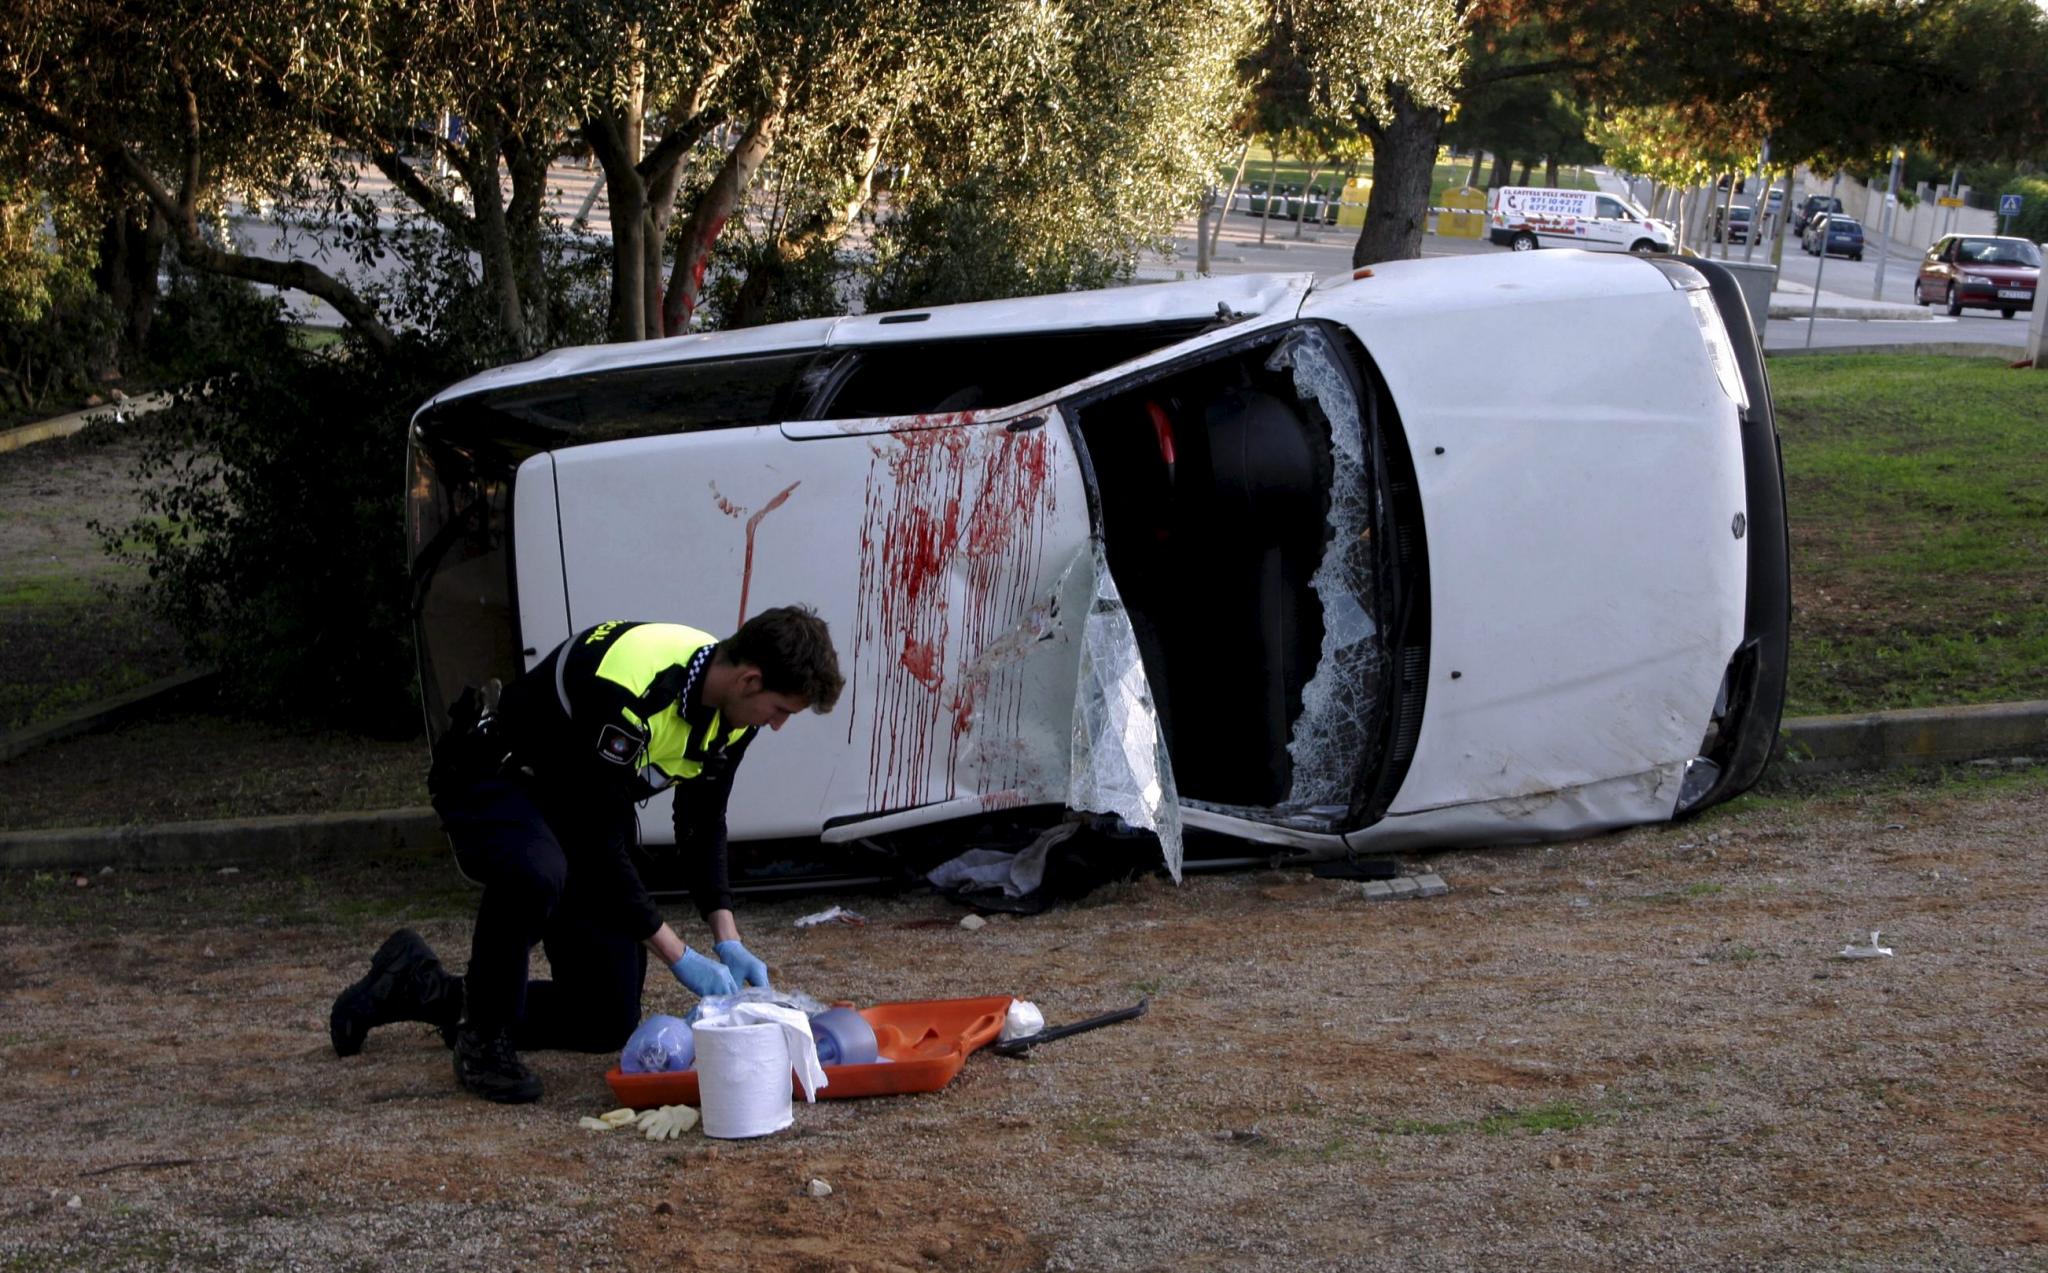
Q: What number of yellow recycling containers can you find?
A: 2